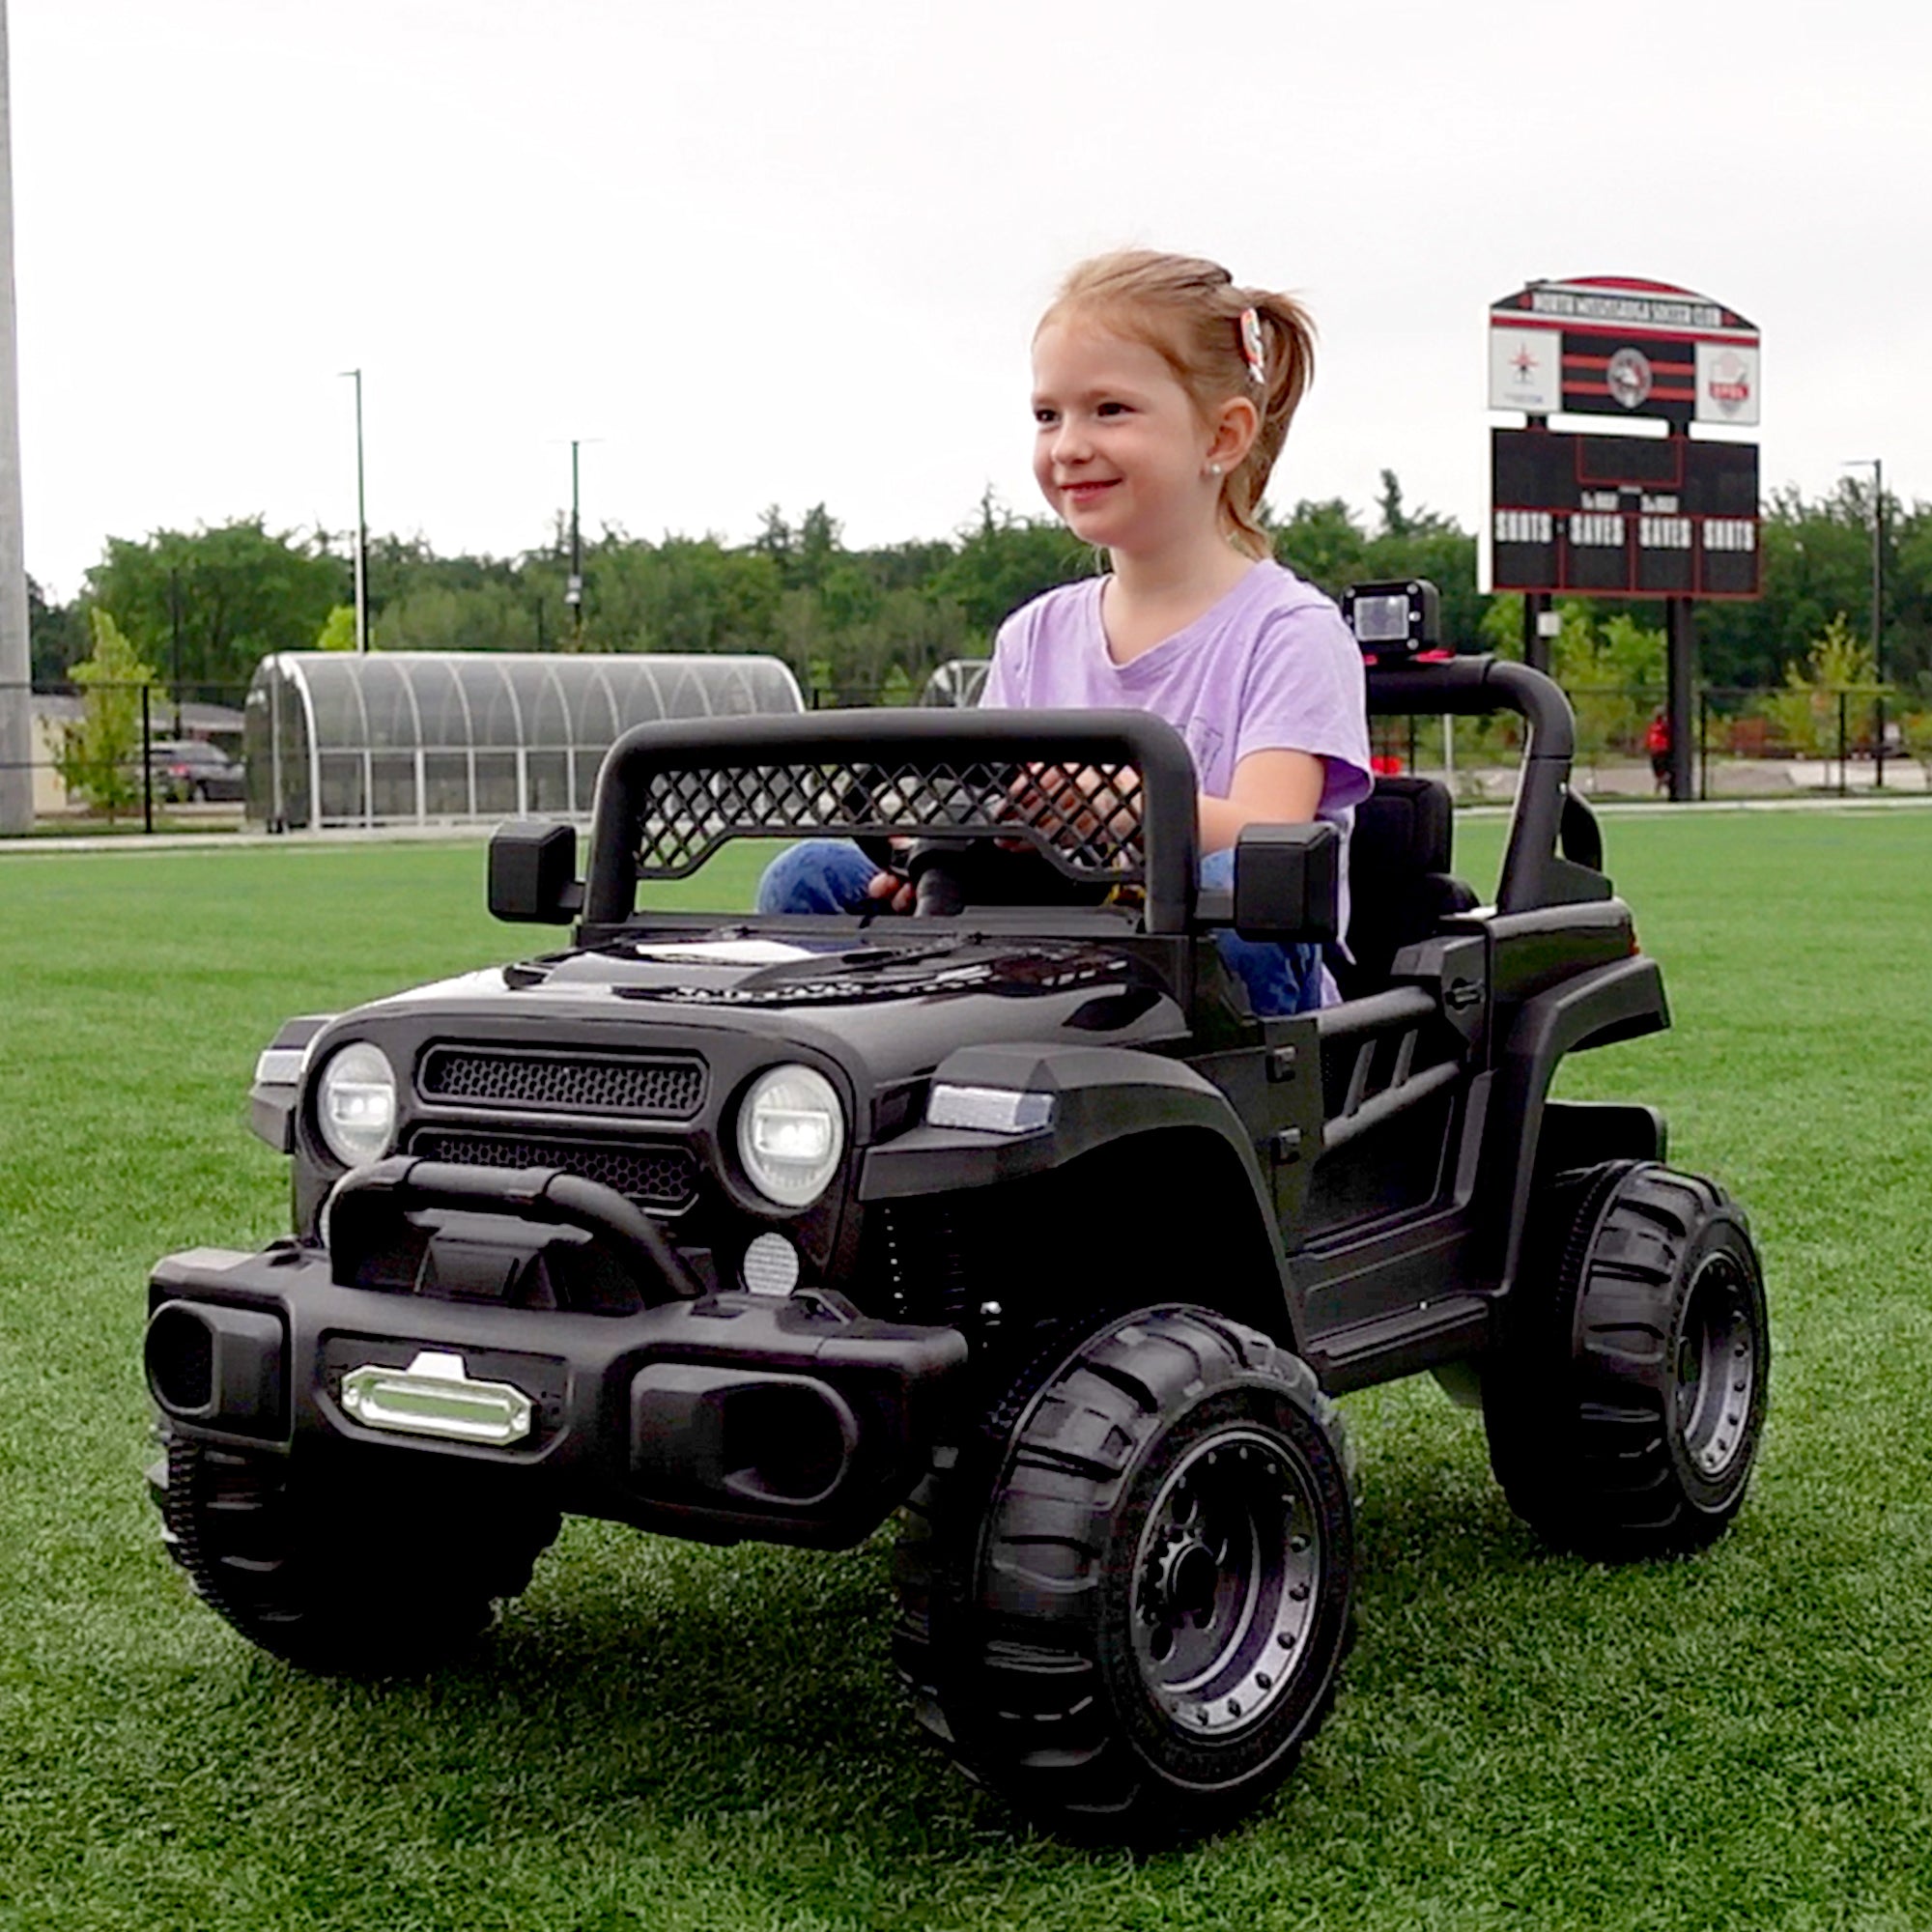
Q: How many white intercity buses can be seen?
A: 0